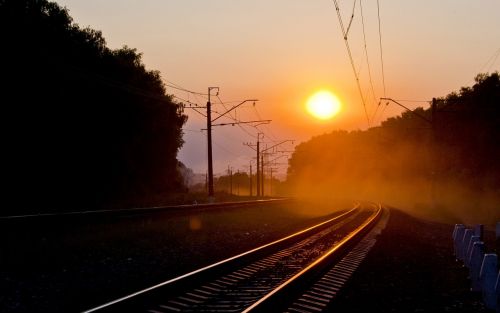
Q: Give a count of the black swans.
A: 0